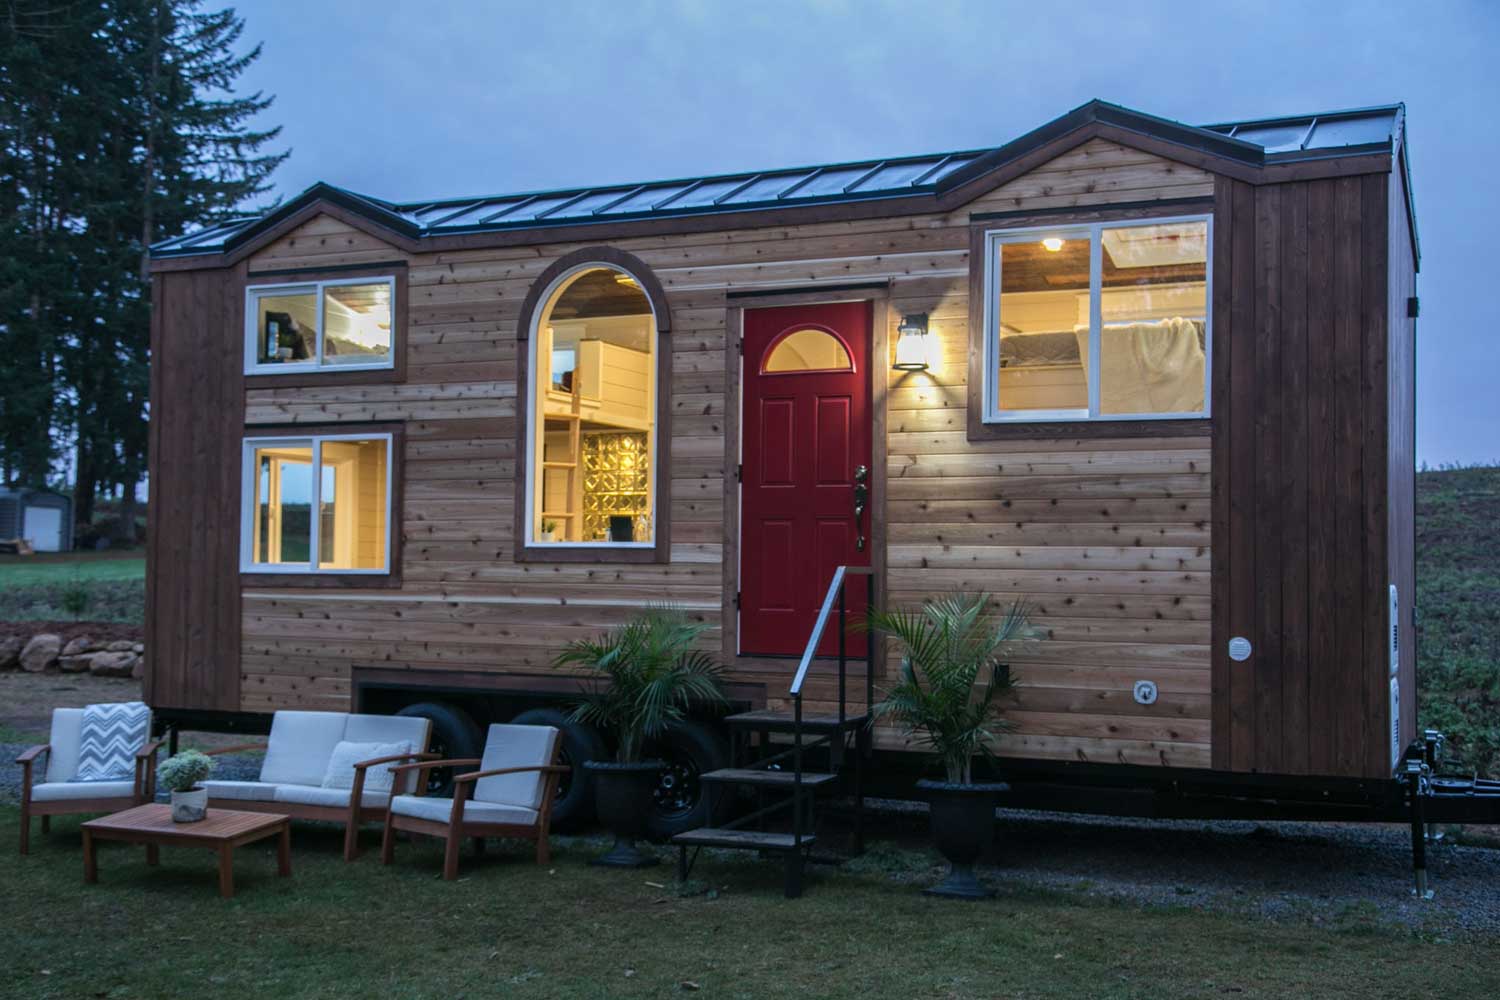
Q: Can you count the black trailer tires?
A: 3